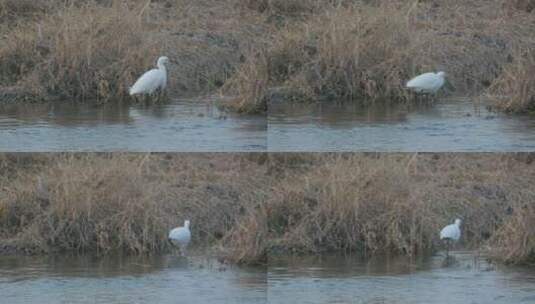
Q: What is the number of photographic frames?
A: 4